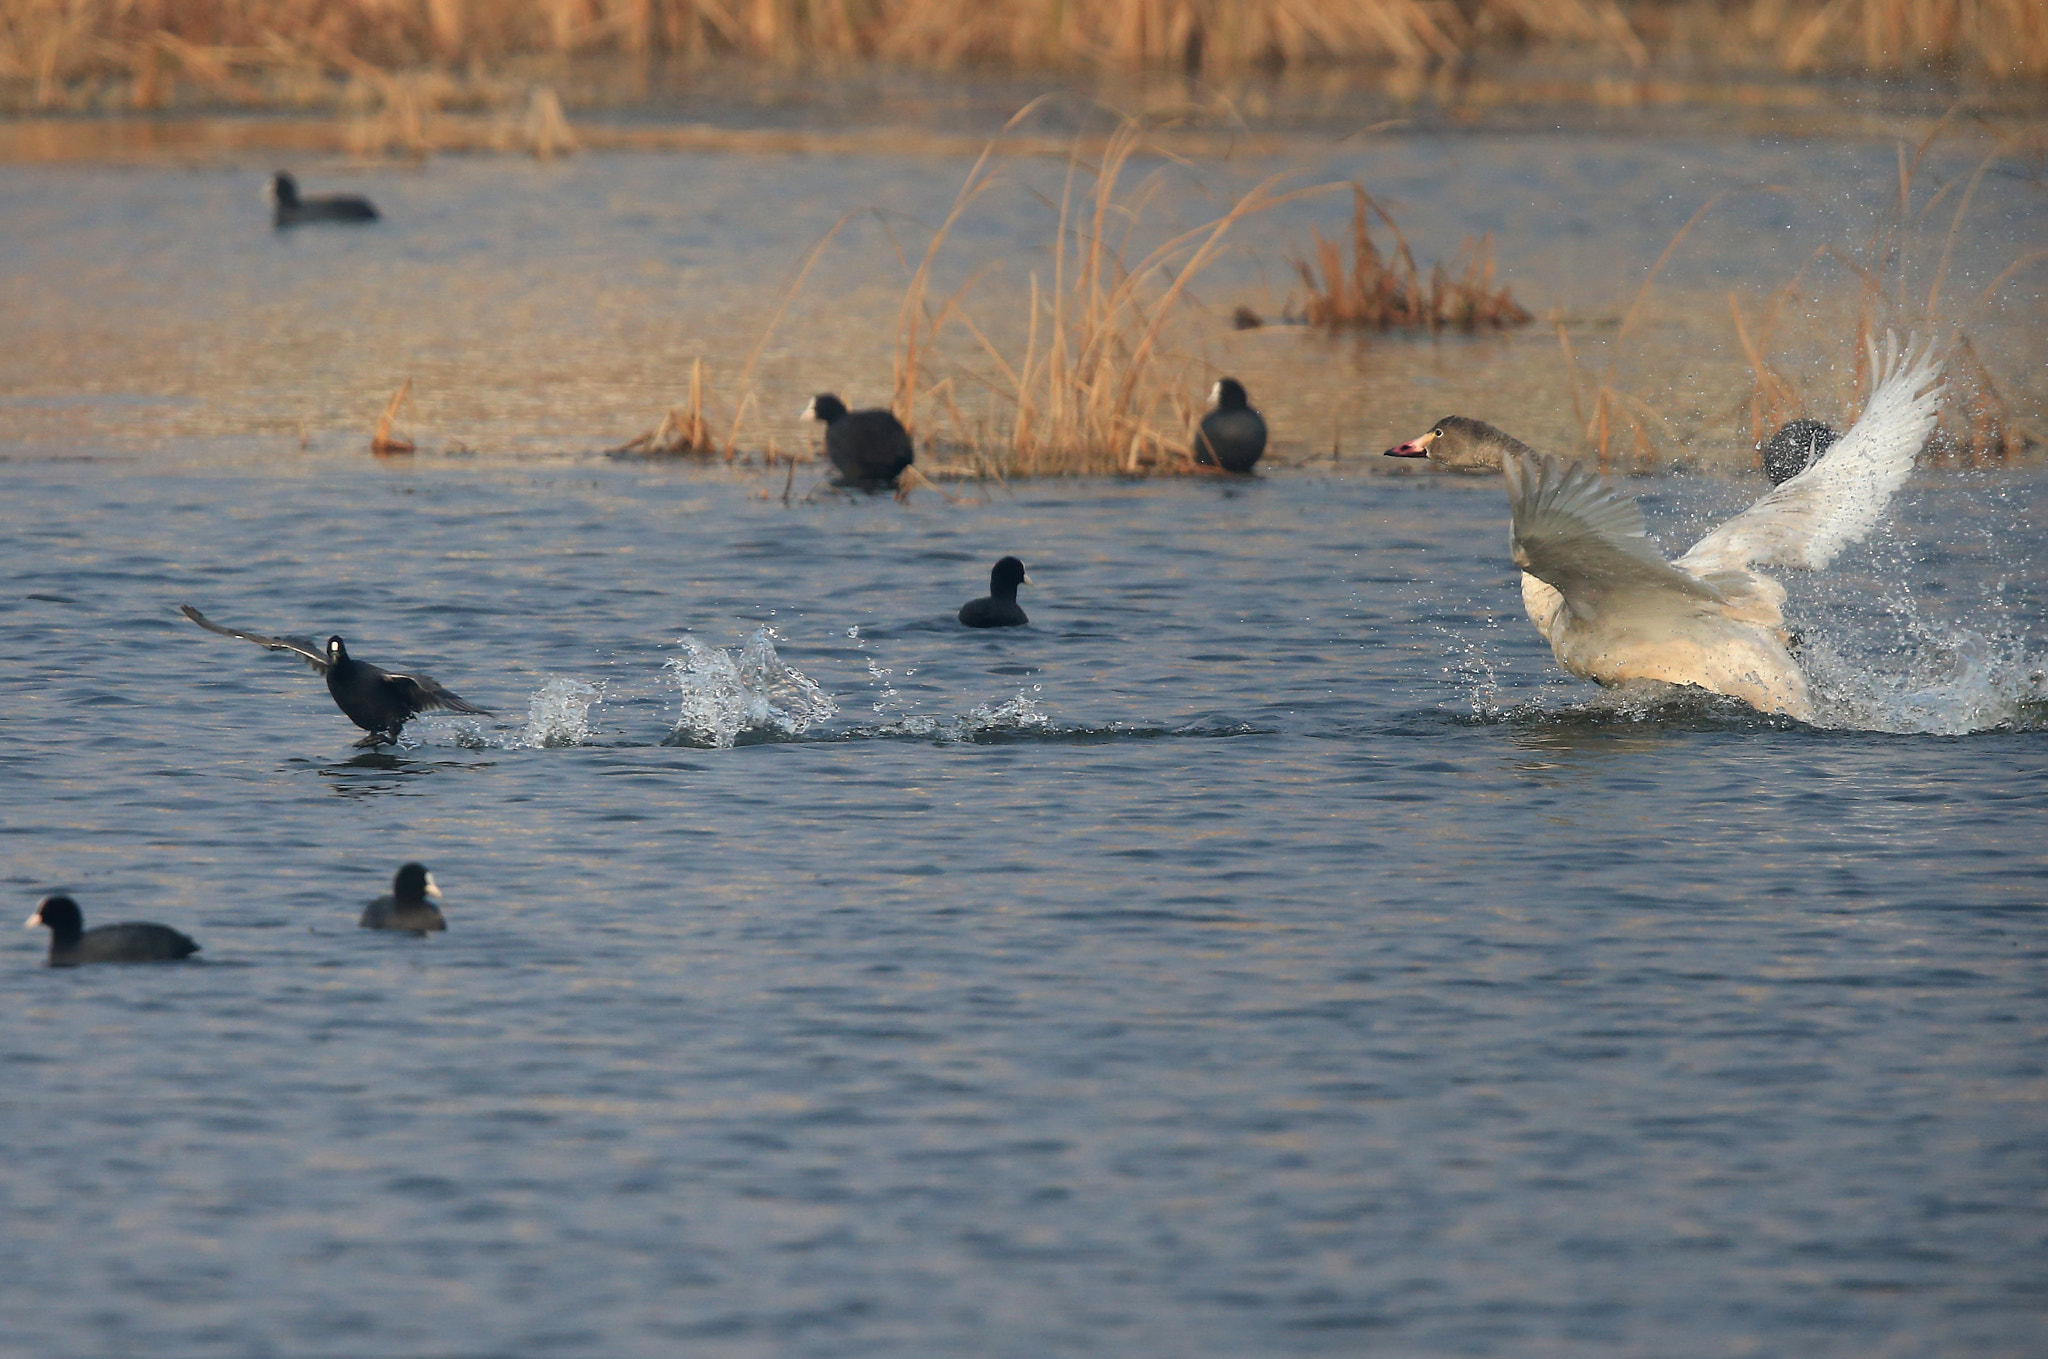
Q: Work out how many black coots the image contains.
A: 8